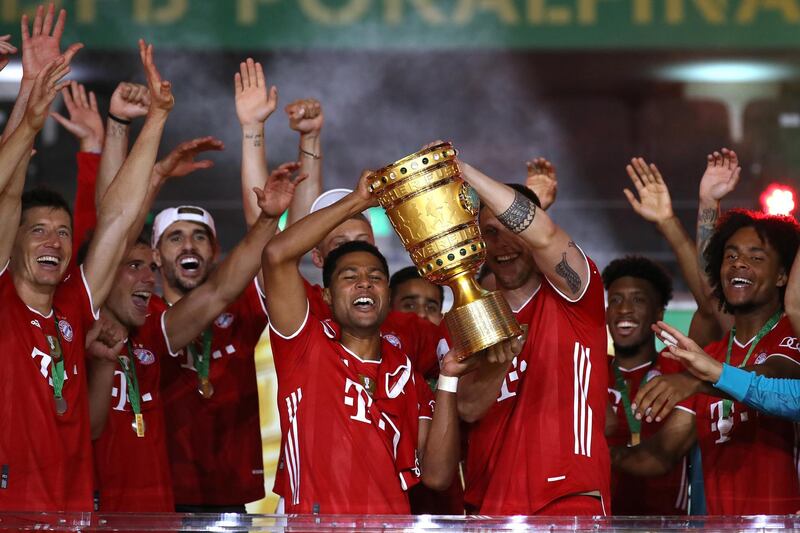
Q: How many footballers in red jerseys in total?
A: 9